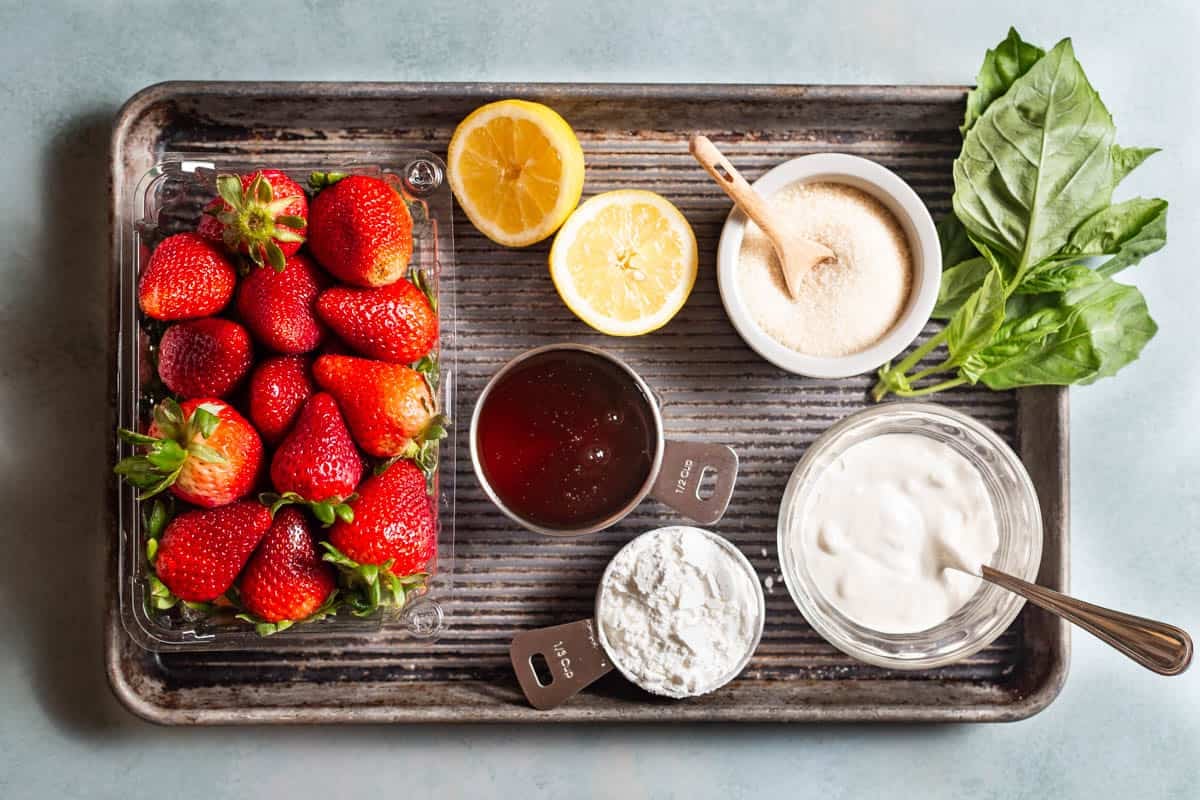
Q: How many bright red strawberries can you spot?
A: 13